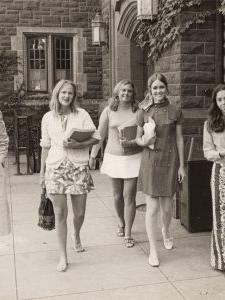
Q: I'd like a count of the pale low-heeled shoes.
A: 4